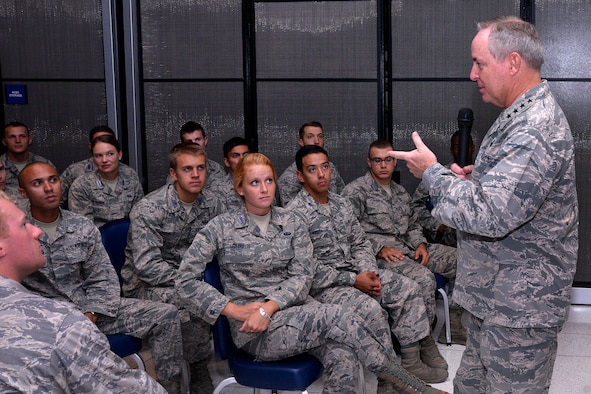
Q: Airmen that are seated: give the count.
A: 14